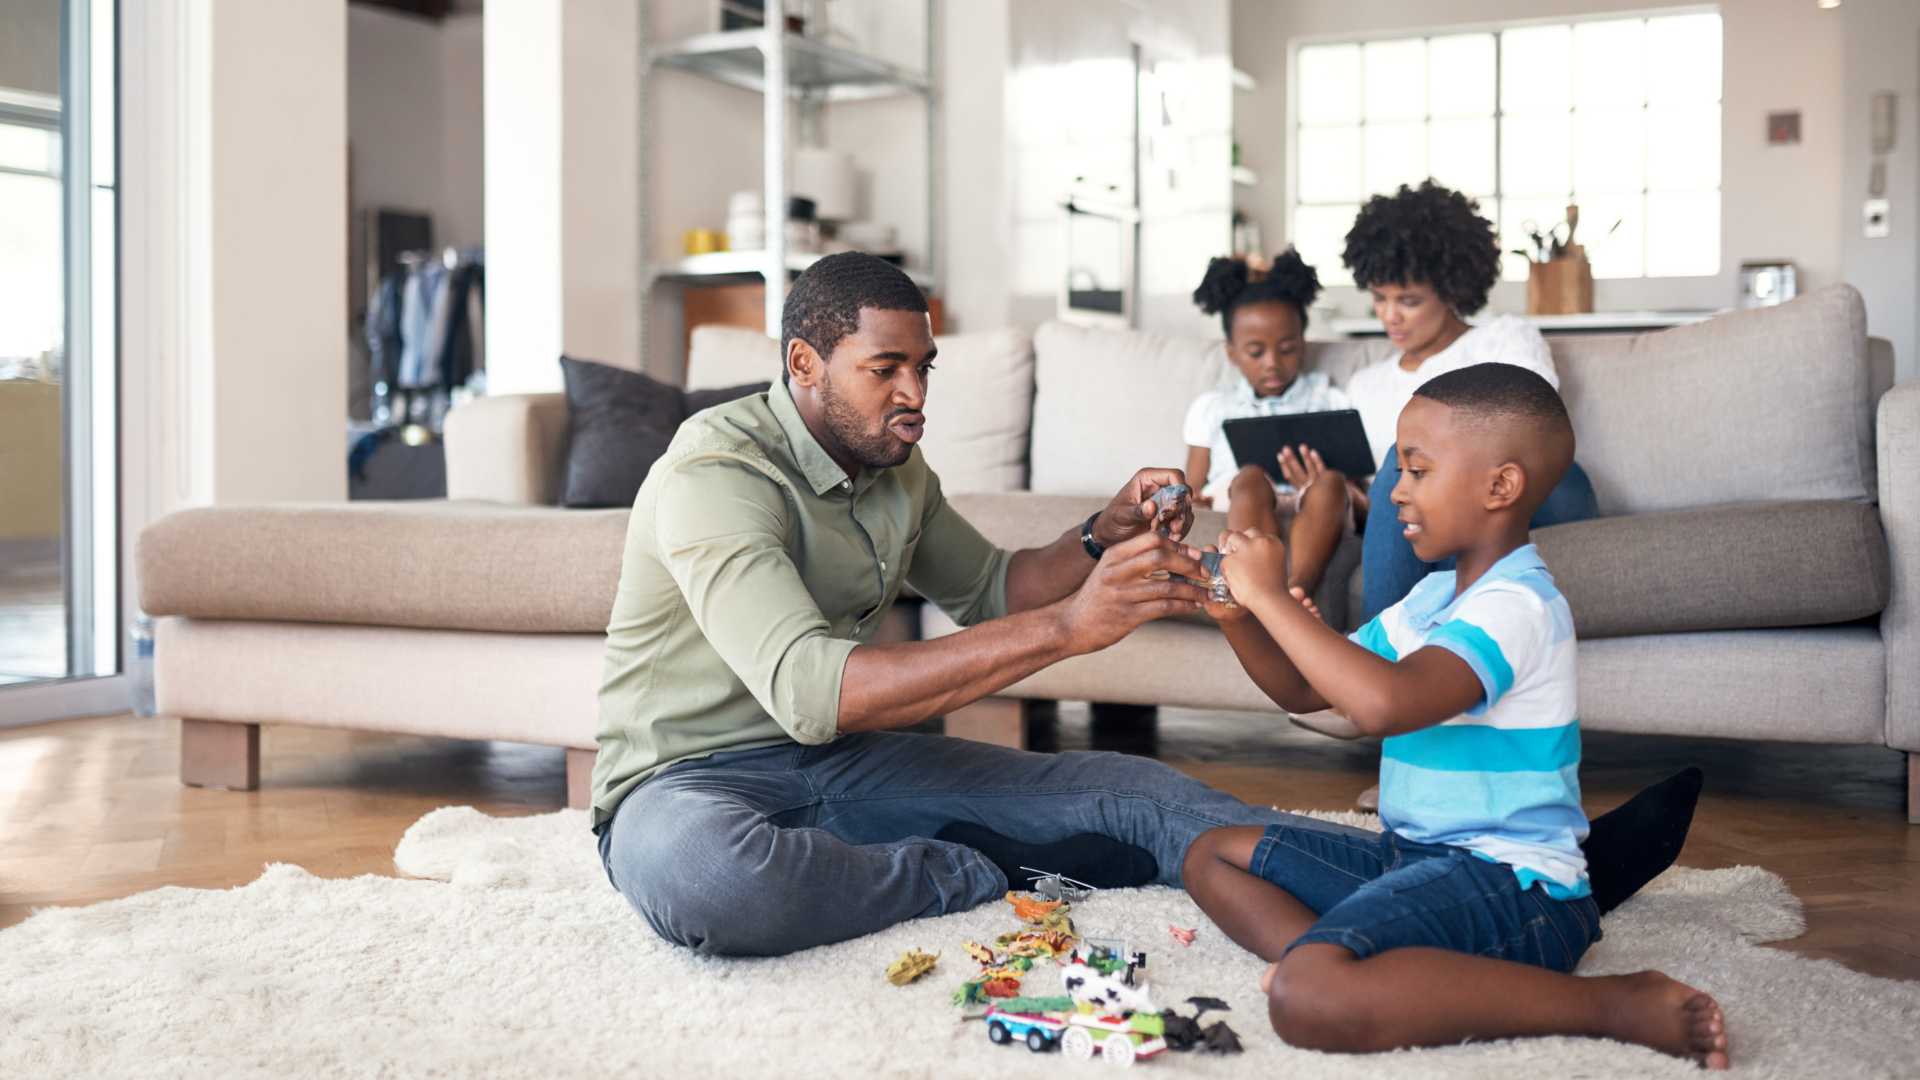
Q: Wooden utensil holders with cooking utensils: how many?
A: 1